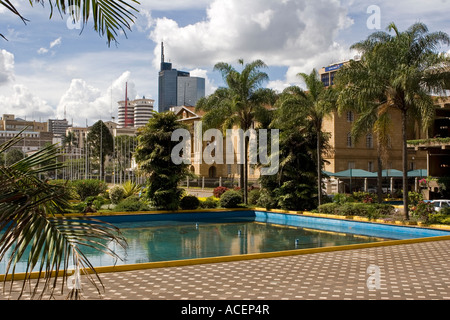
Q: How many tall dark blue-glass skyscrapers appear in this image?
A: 1